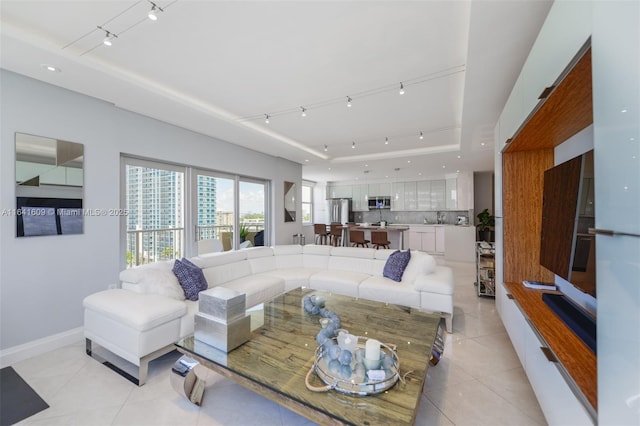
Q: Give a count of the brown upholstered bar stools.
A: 4